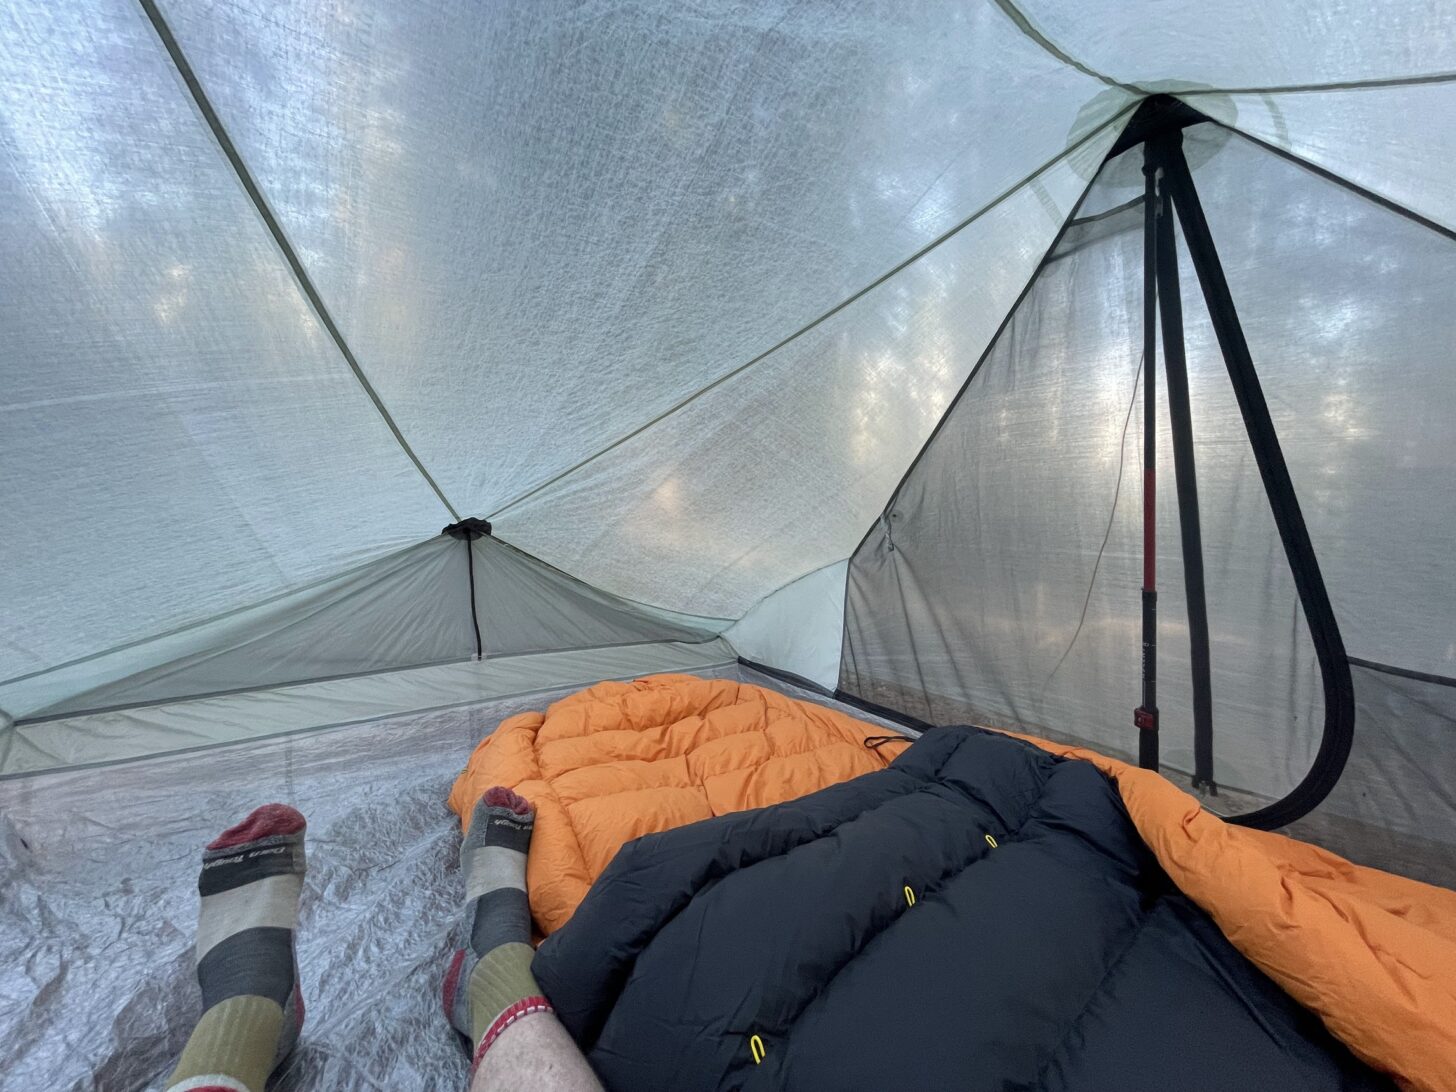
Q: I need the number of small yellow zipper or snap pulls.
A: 3